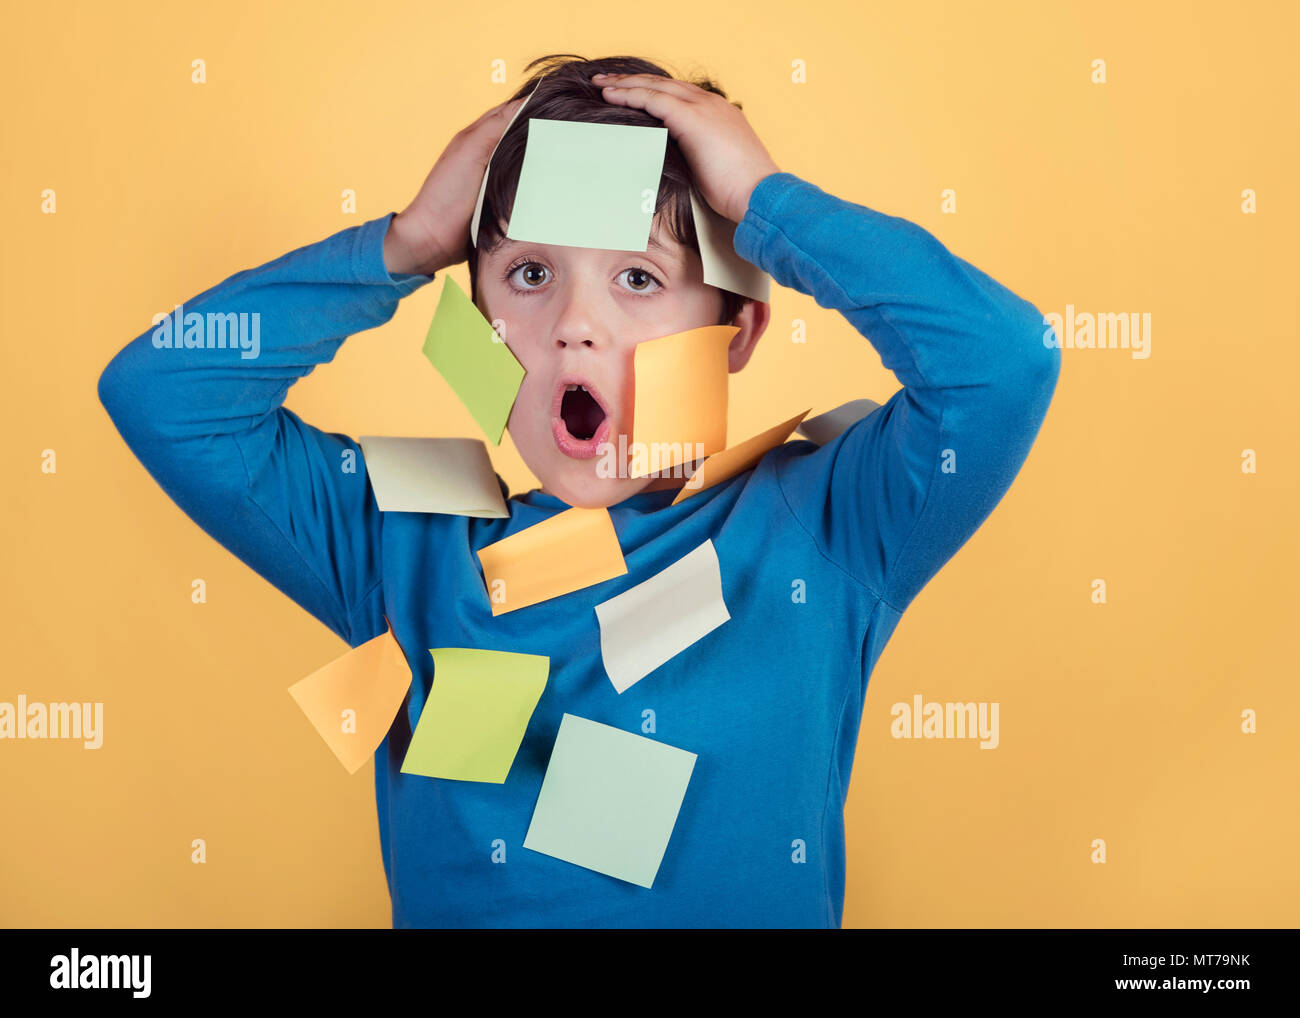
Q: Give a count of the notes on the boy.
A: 13